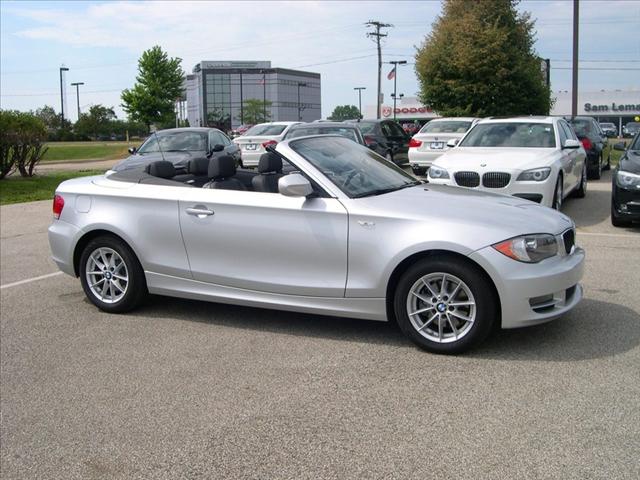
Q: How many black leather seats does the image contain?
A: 4